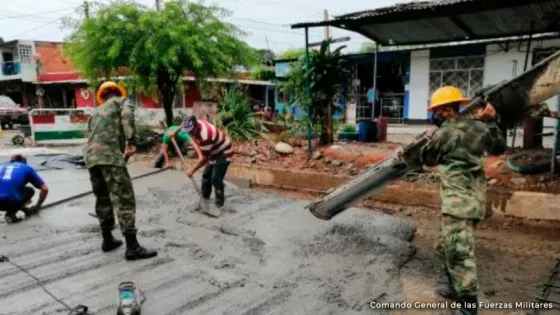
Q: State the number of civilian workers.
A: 3